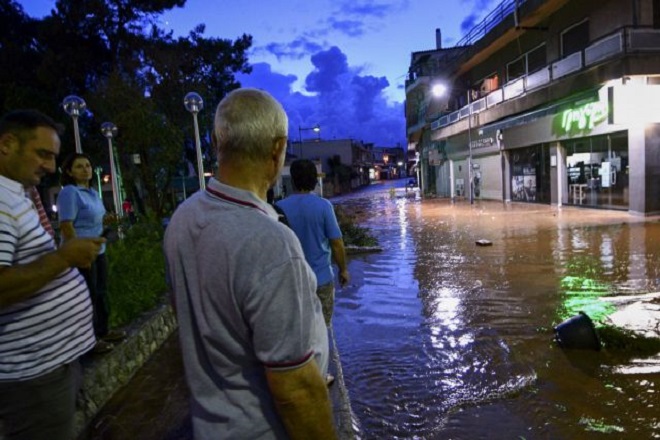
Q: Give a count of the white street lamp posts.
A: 3